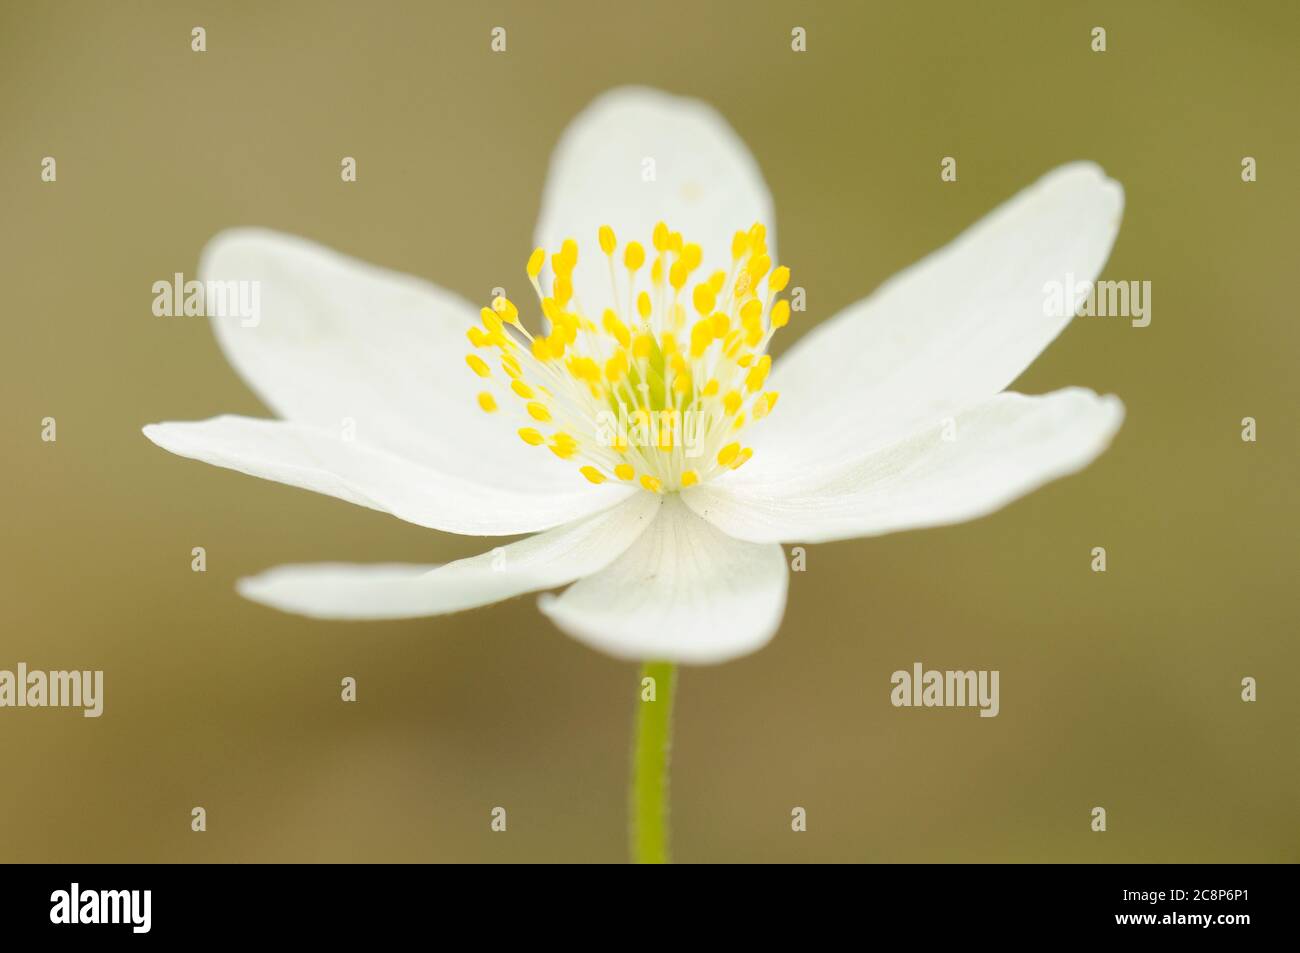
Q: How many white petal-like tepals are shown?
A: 7